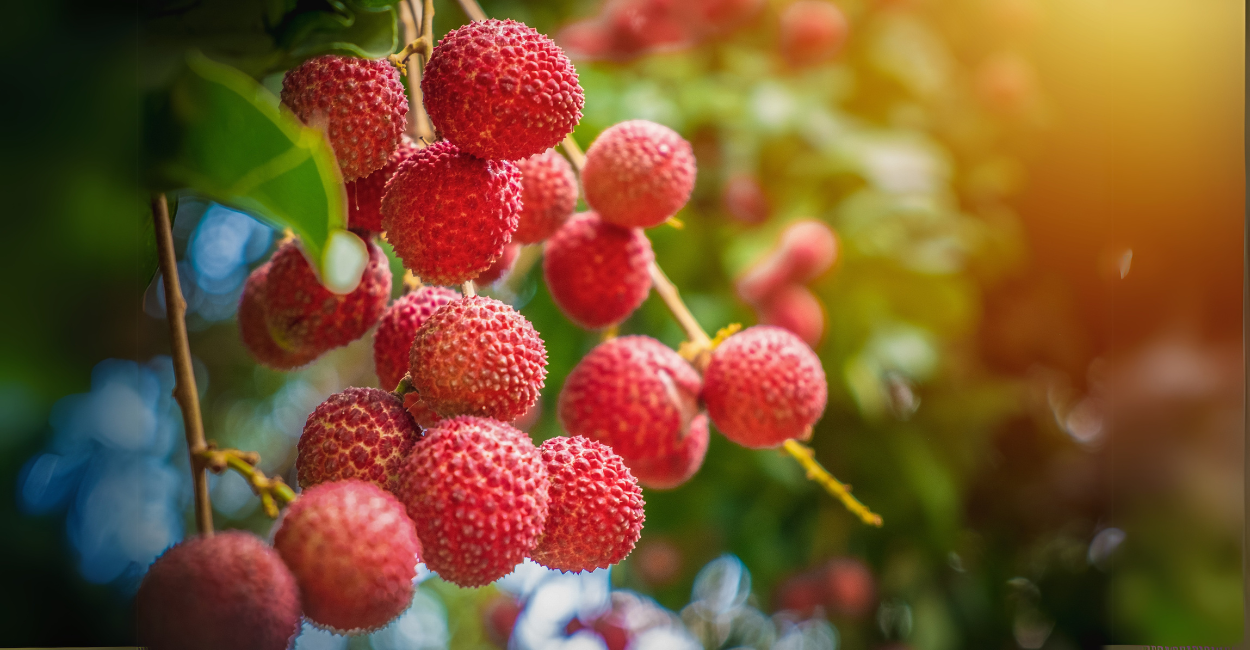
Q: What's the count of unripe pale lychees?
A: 0